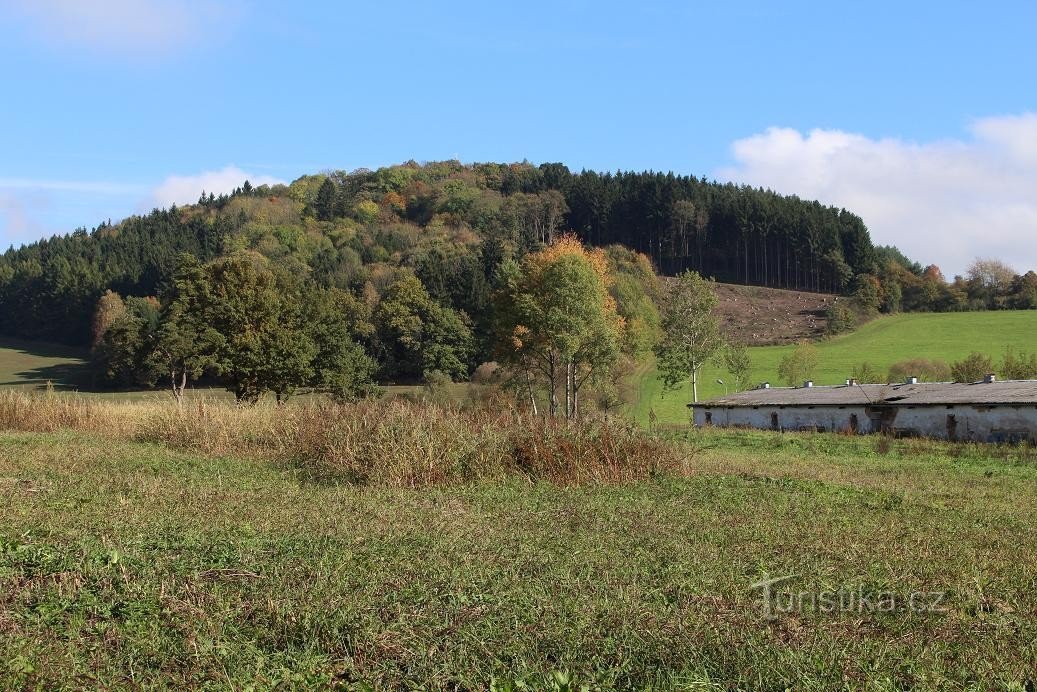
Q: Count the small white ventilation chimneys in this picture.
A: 5